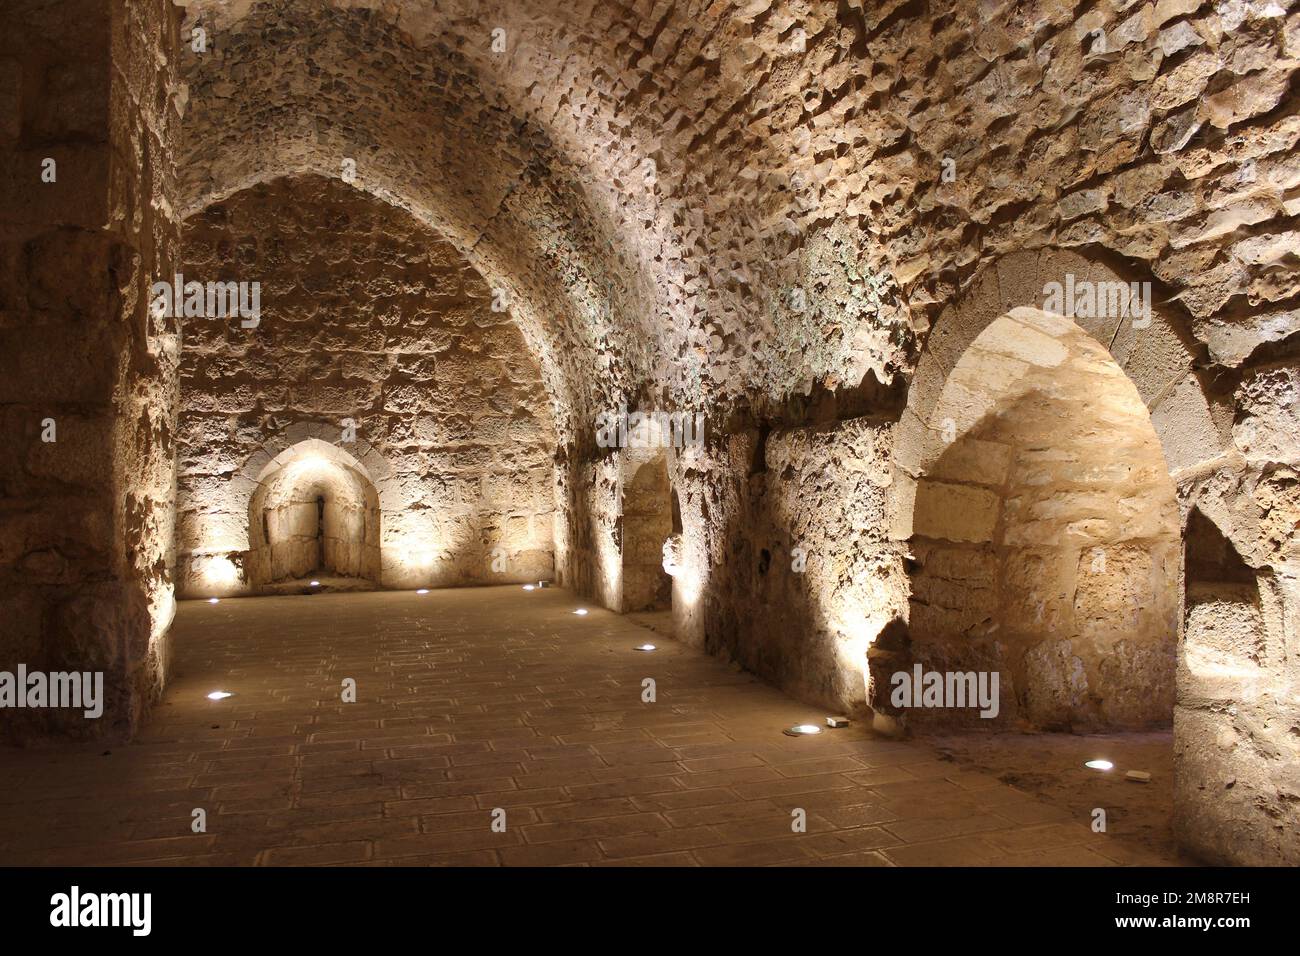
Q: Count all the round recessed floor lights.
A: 9